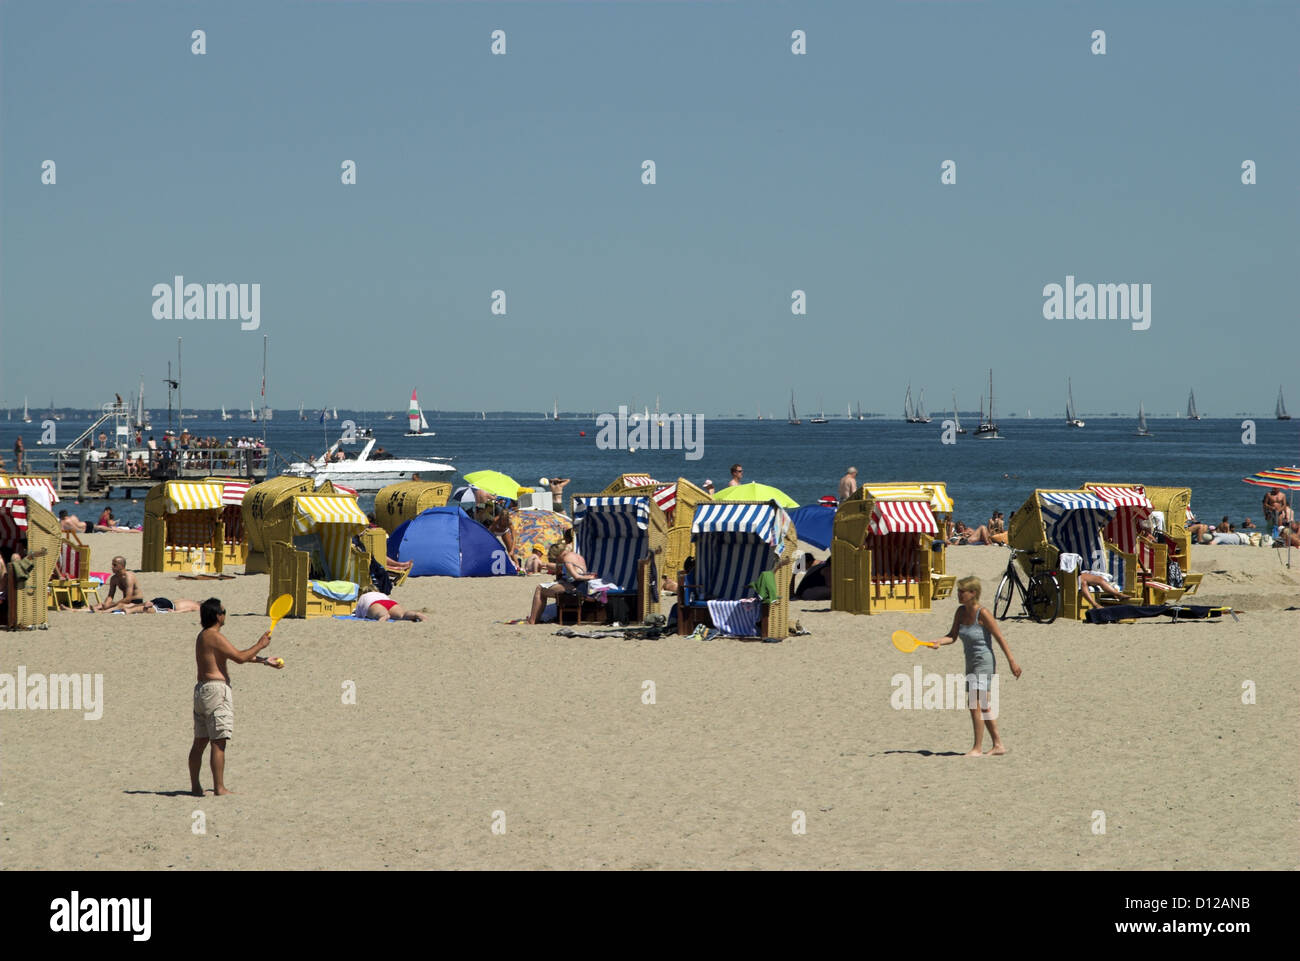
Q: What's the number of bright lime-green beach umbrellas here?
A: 2